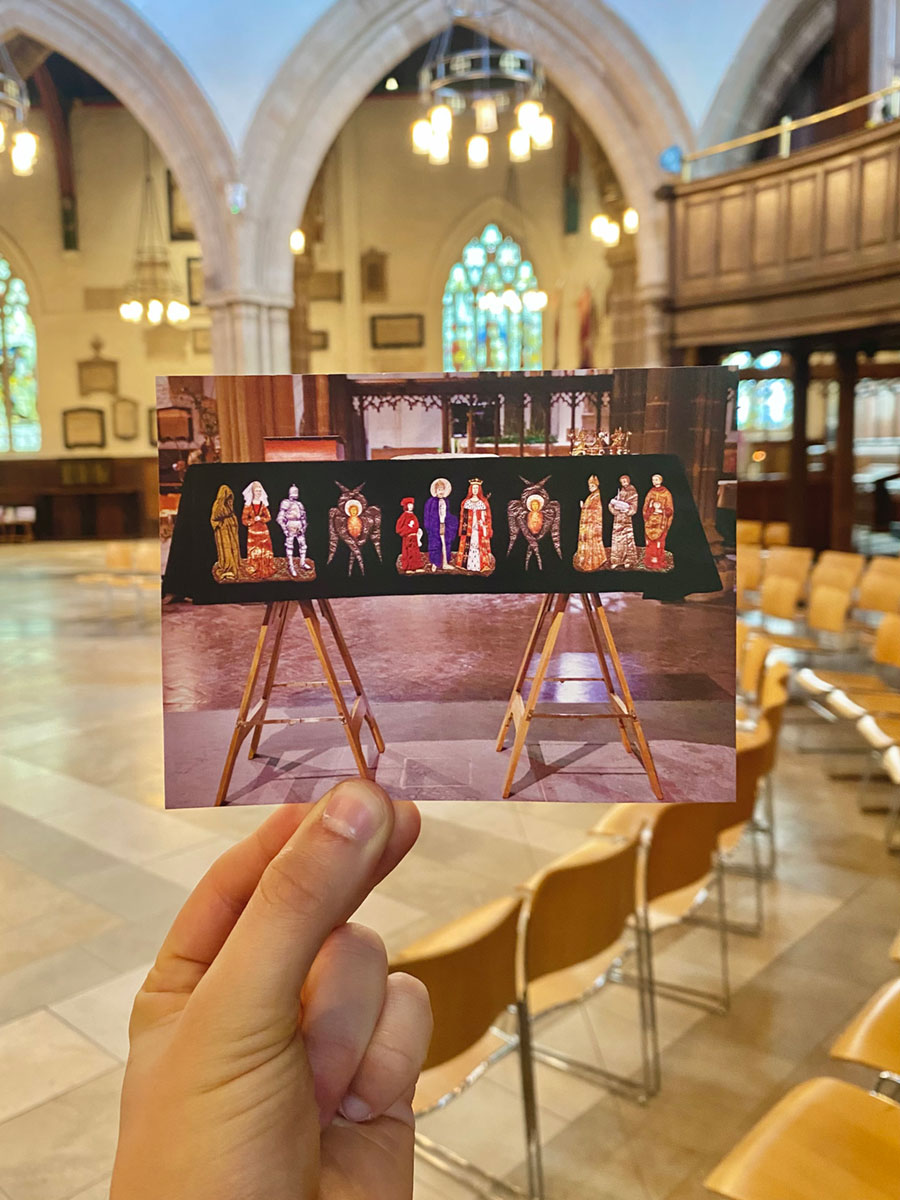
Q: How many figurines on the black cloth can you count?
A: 11